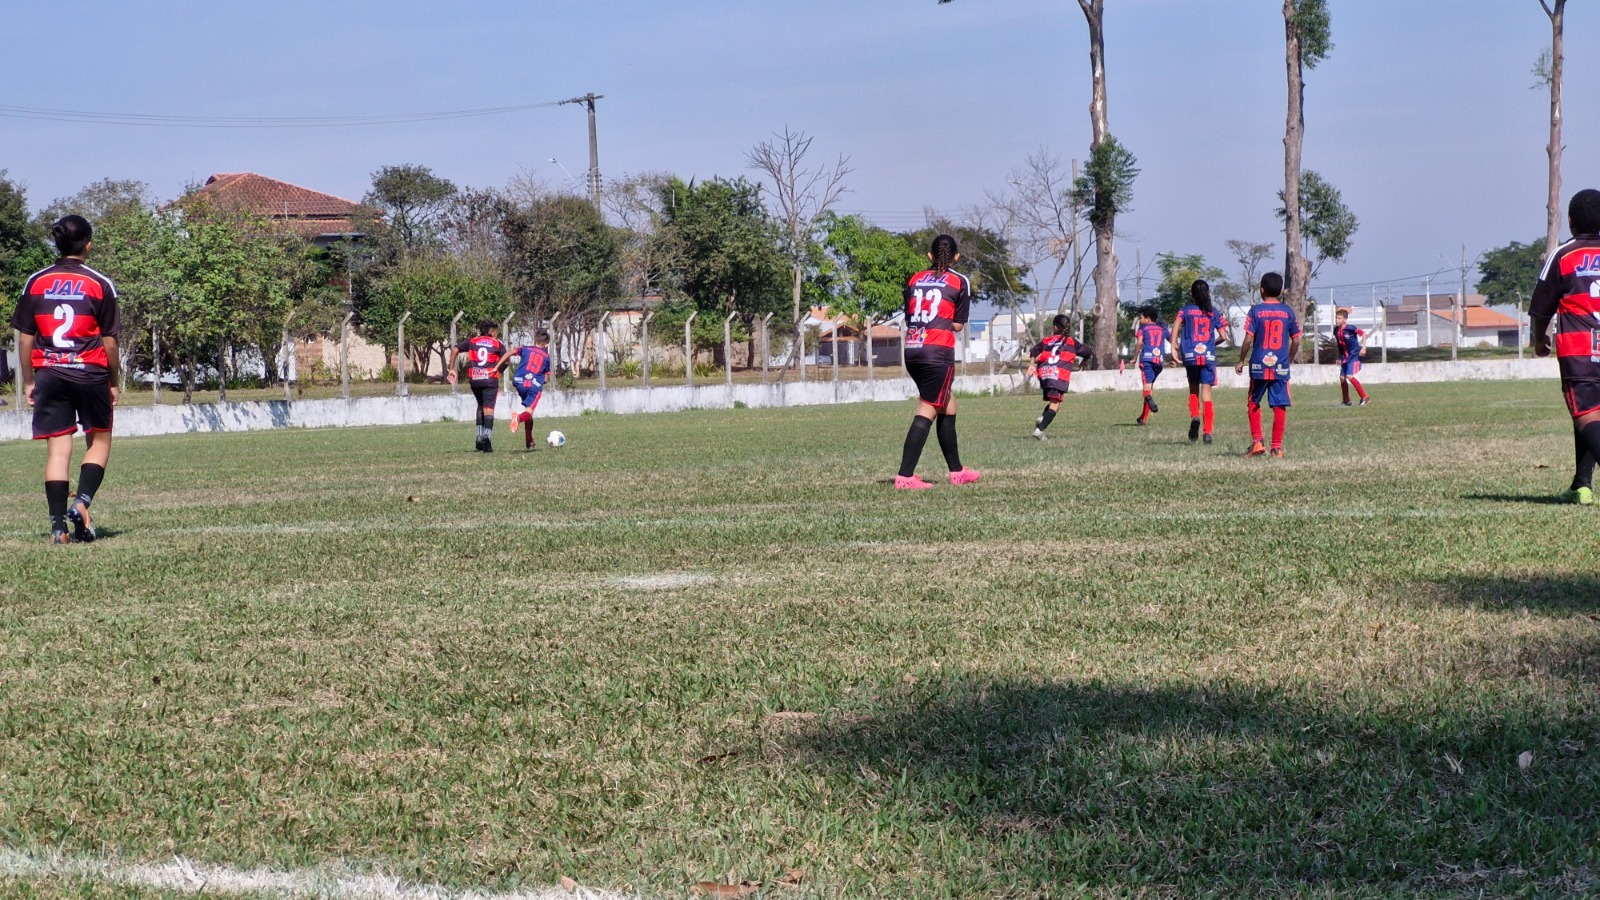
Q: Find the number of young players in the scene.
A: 10